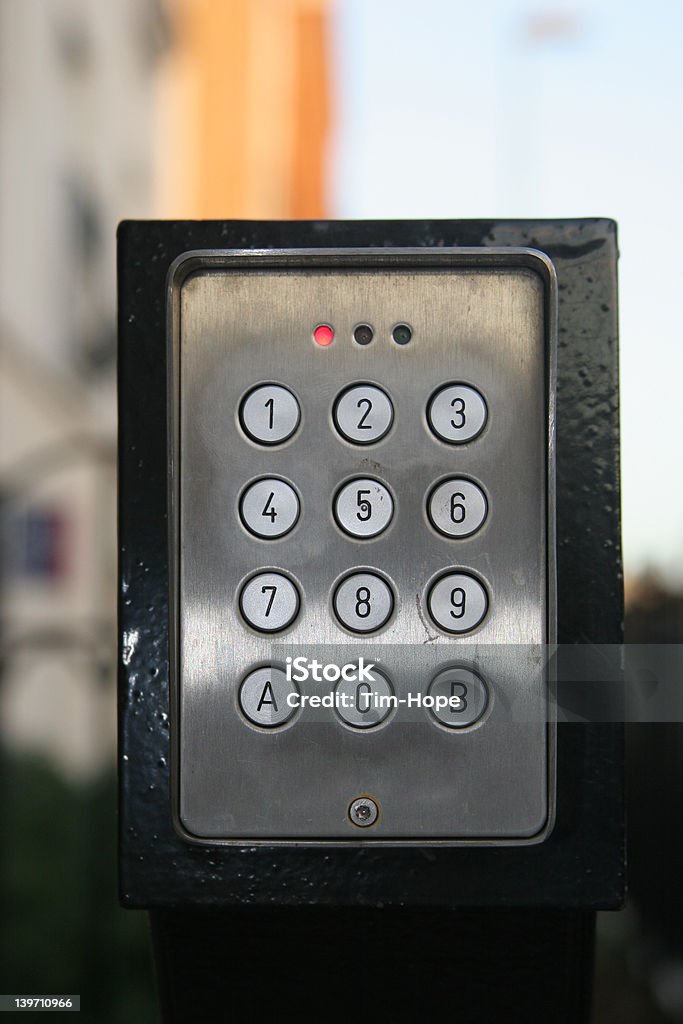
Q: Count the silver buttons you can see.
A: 12